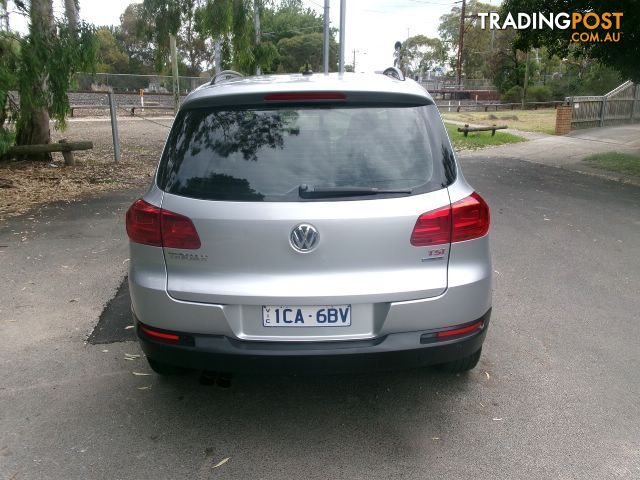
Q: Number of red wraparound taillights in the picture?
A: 2